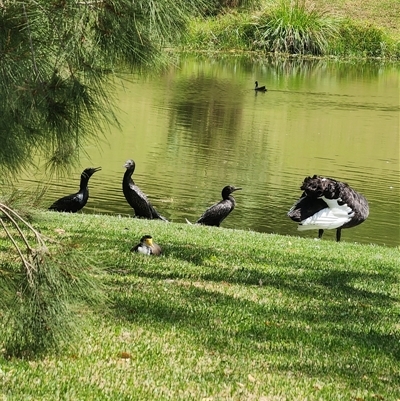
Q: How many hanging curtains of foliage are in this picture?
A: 2